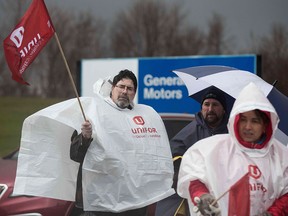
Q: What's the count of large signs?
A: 1